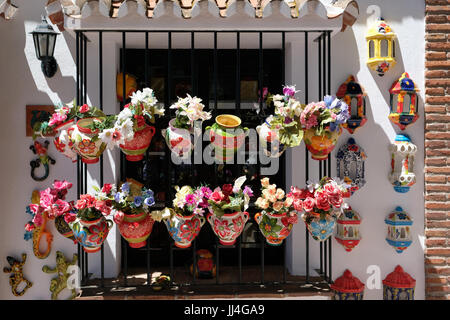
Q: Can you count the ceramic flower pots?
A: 14